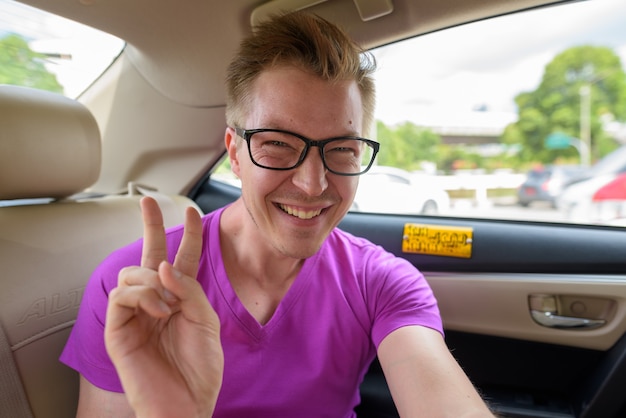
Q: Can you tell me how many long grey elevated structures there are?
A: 1